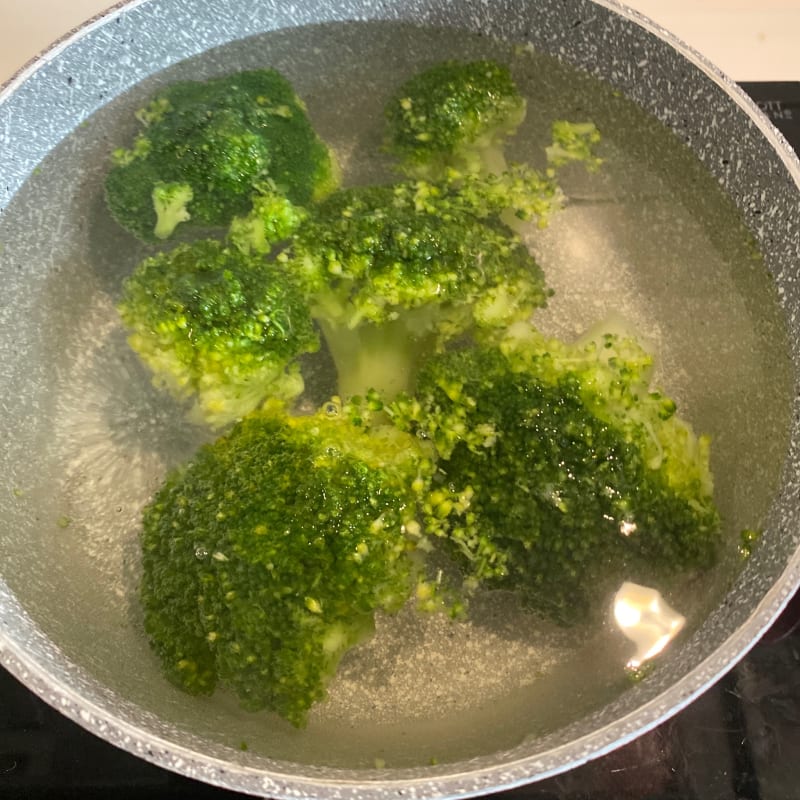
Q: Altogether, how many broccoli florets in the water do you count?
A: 6